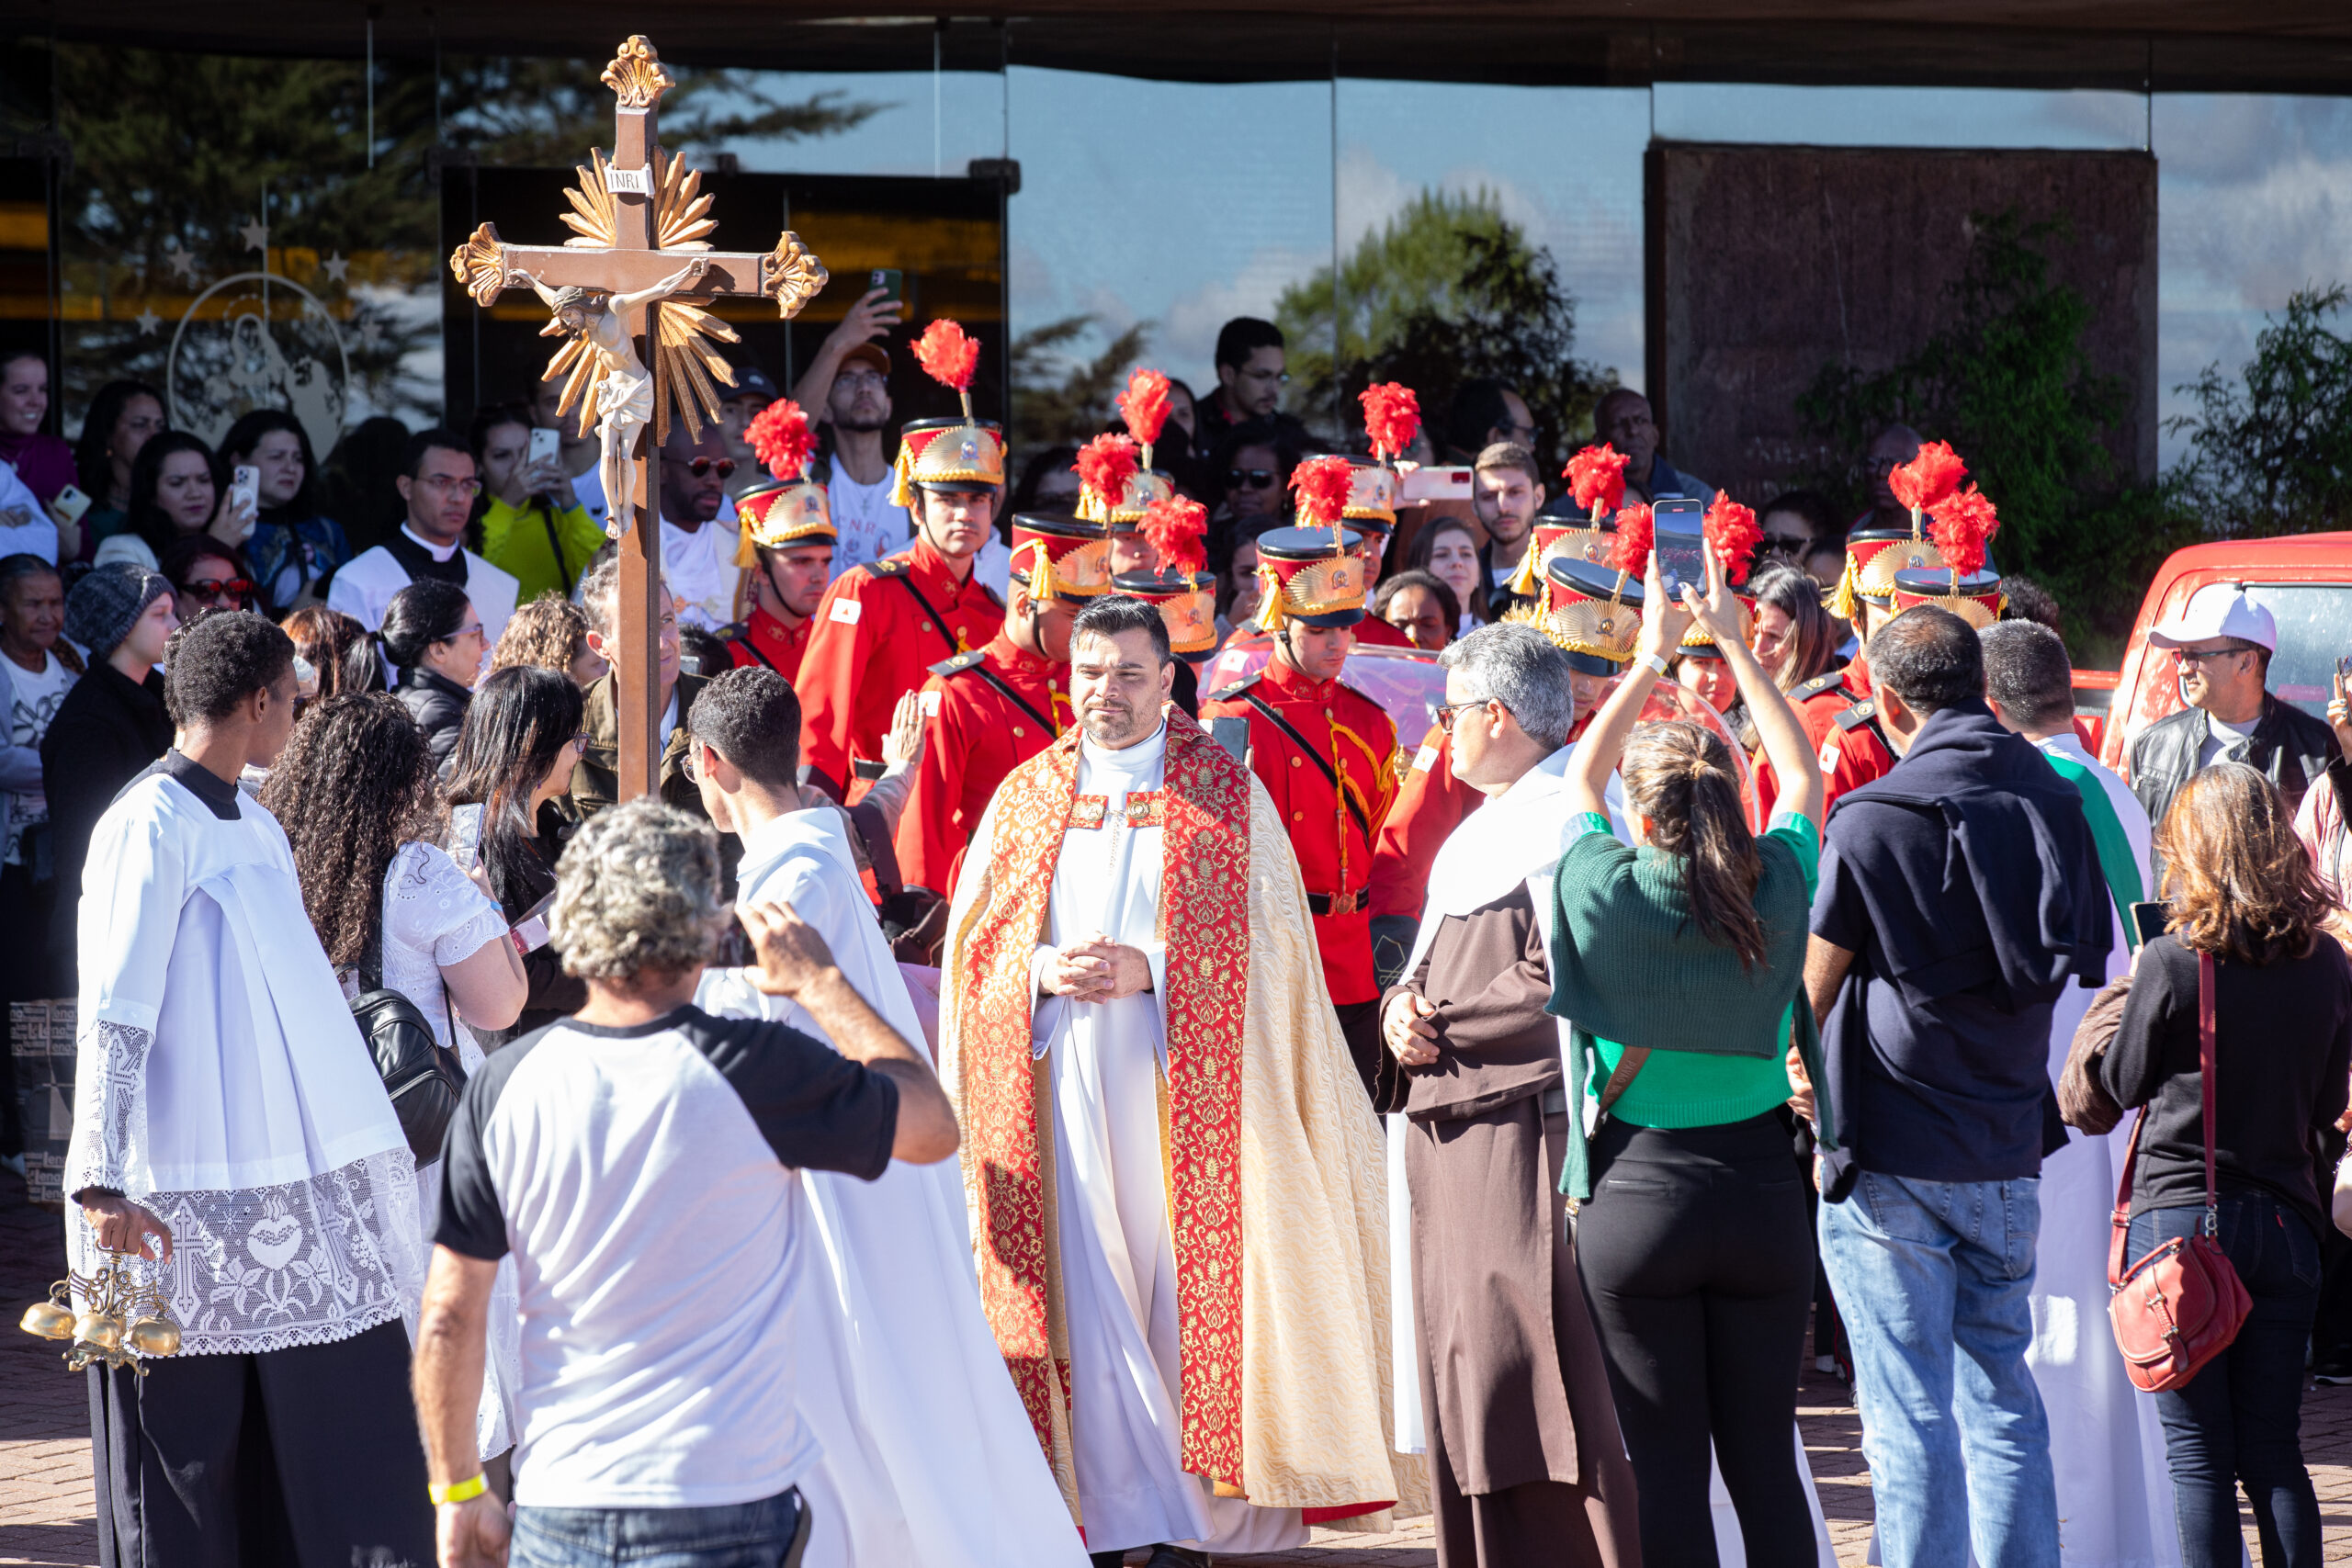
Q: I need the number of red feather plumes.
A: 12